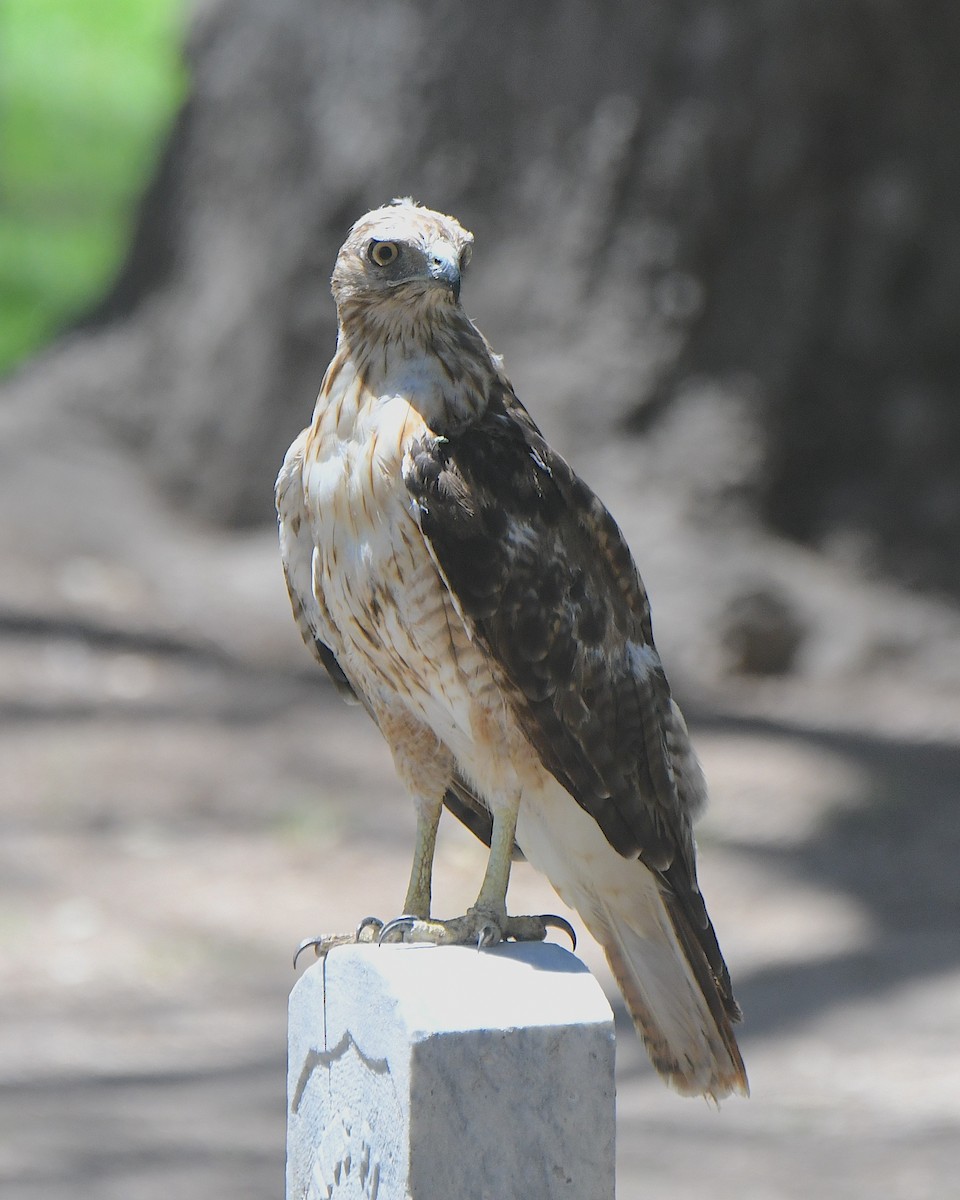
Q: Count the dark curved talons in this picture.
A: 5